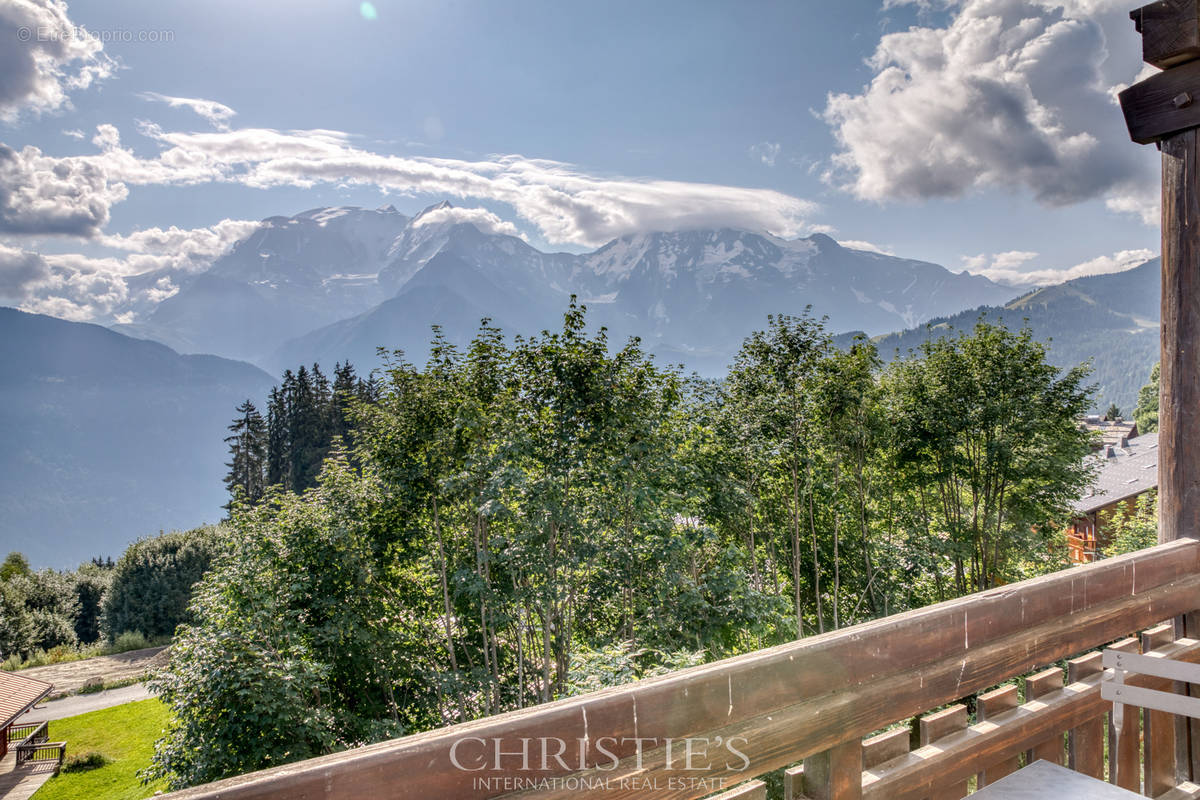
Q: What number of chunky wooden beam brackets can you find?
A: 2